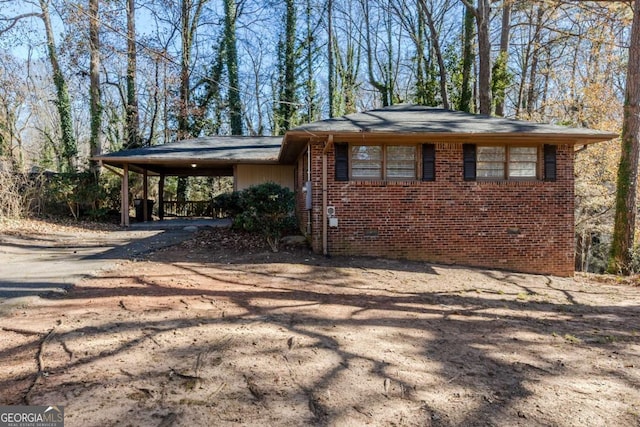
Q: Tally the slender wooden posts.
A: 3